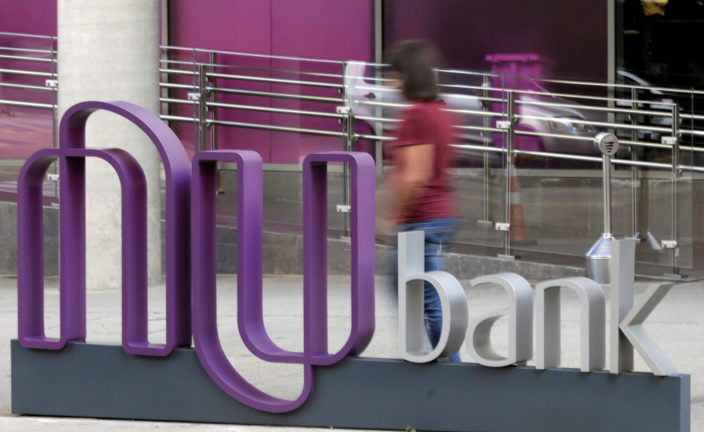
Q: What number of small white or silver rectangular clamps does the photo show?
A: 9